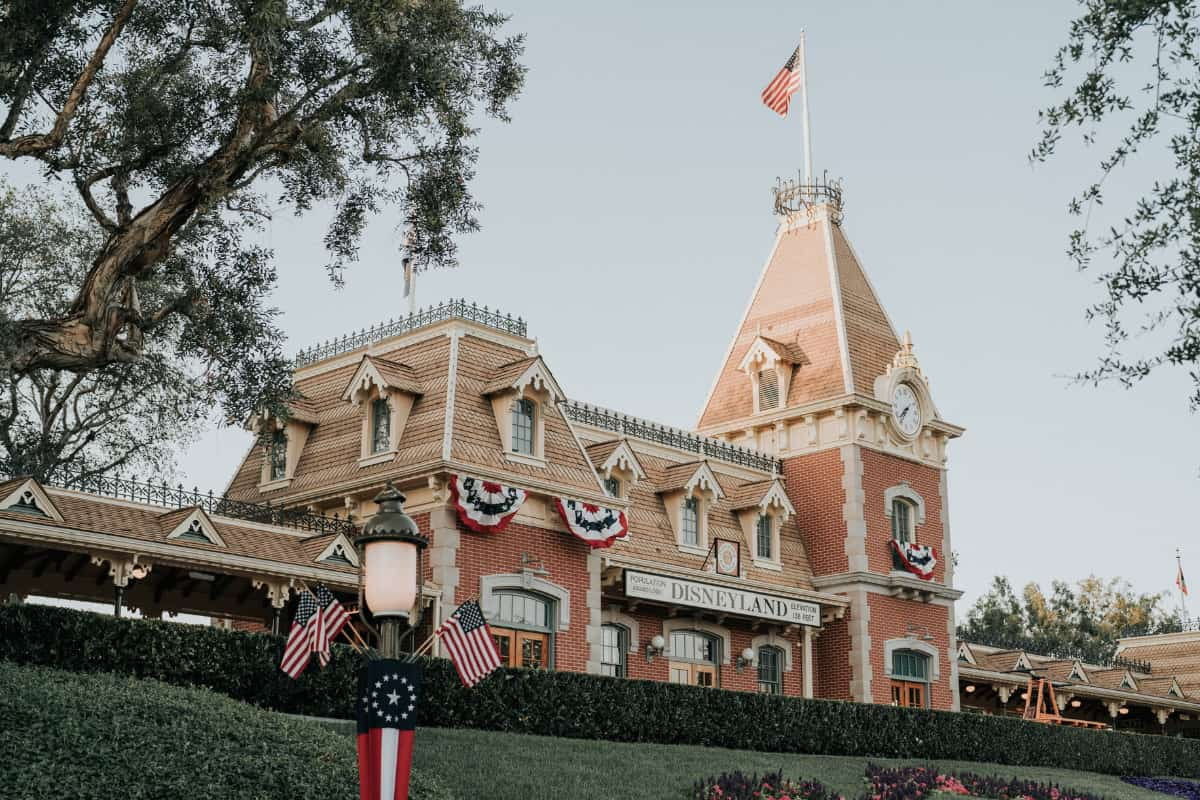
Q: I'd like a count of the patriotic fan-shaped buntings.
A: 3